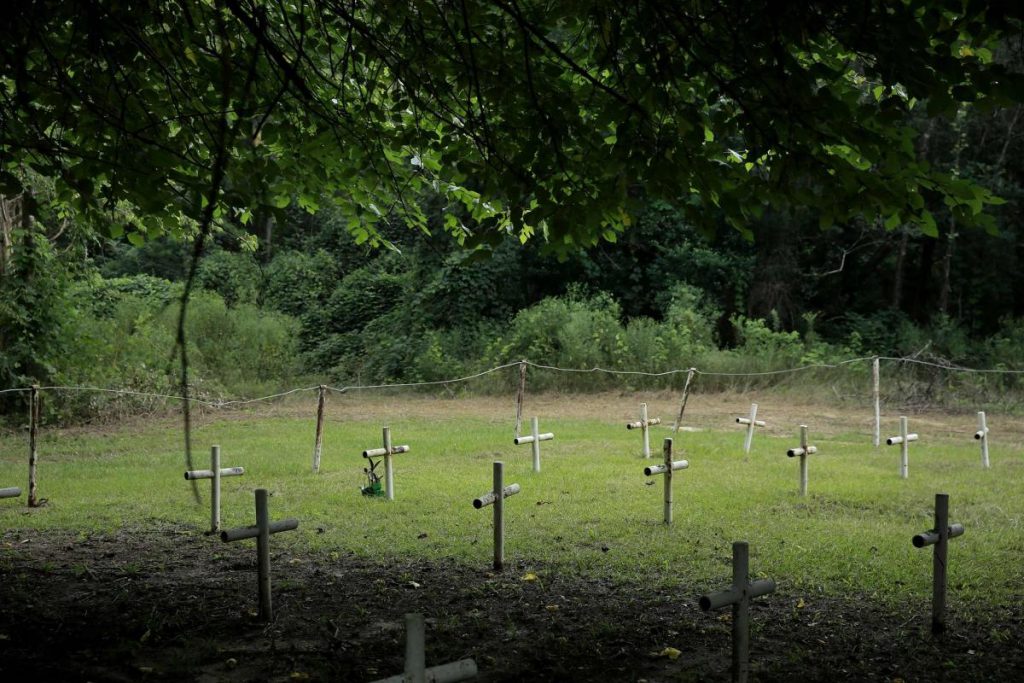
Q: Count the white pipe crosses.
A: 15